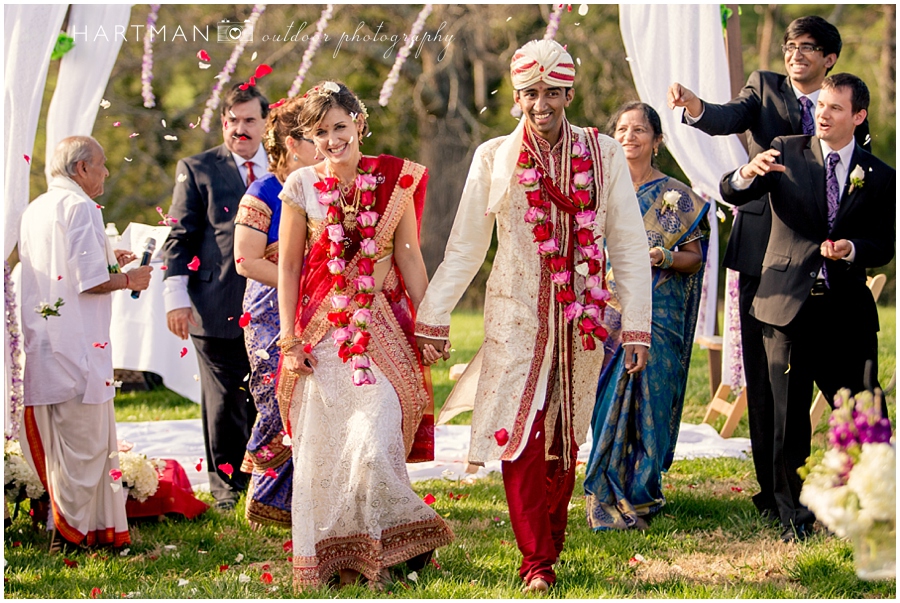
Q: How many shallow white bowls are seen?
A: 0